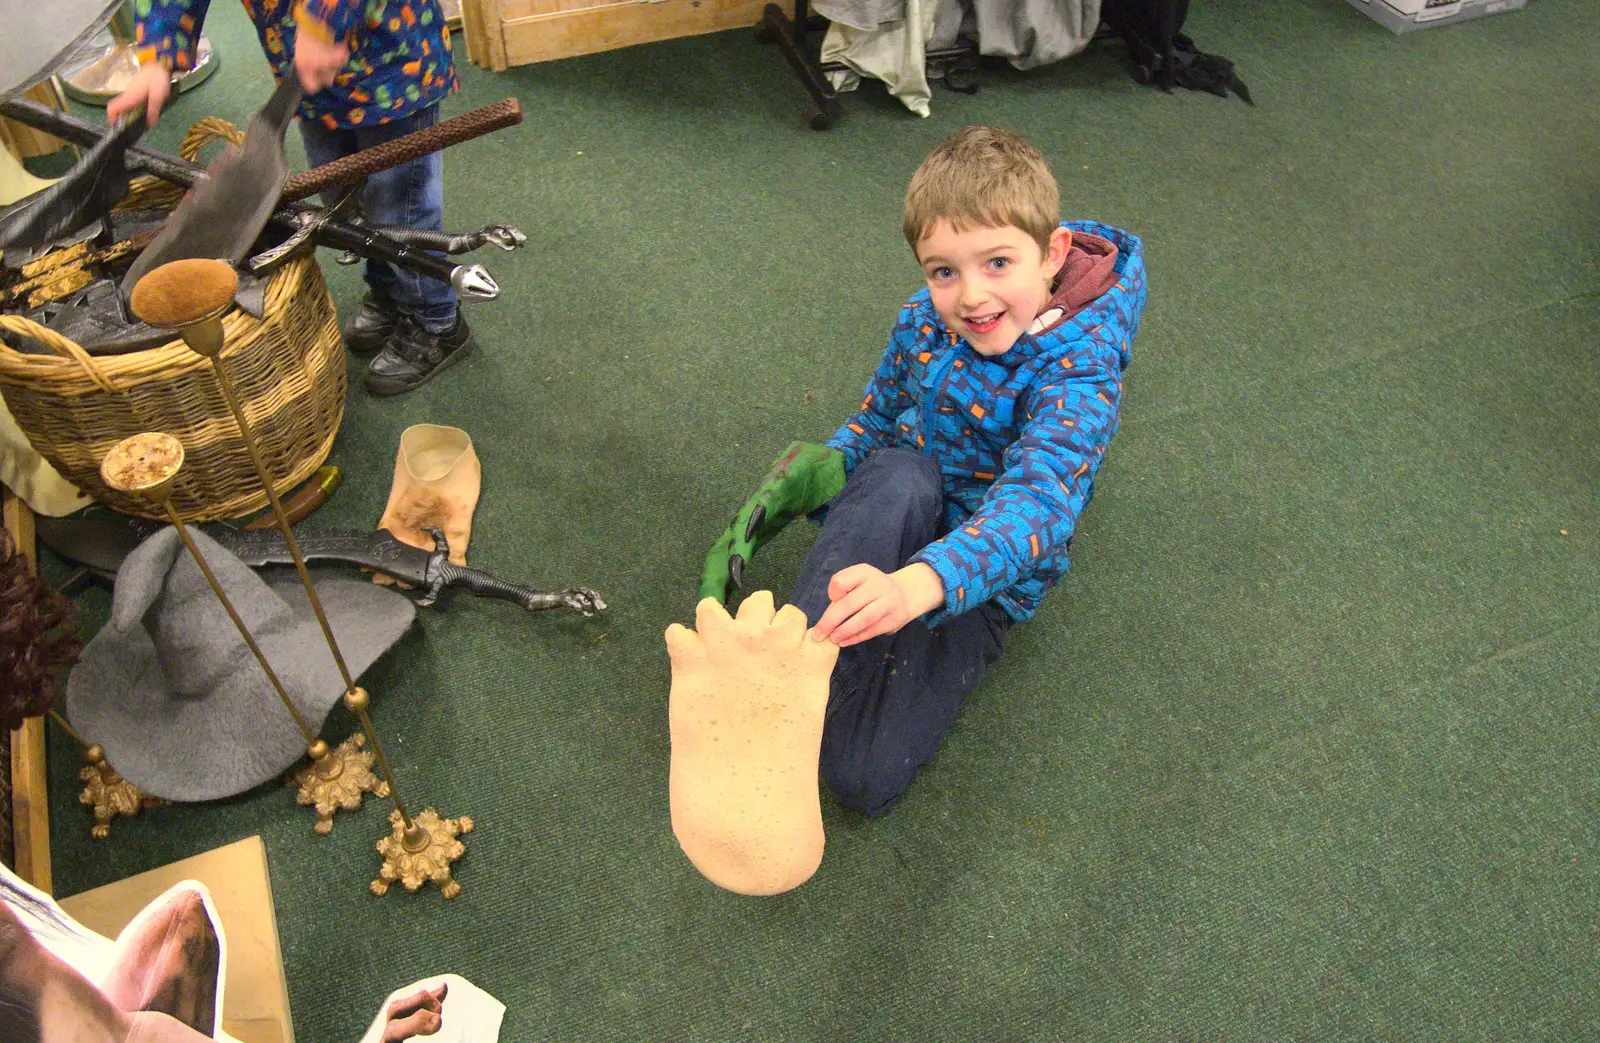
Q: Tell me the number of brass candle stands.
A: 3